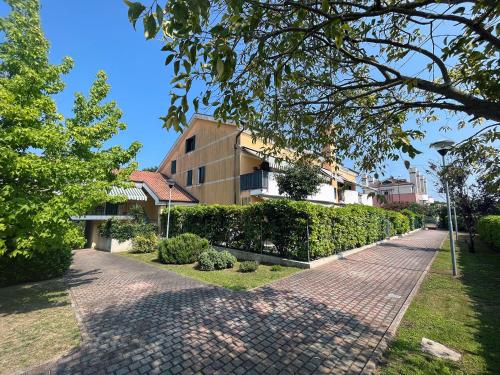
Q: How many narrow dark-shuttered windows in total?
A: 4